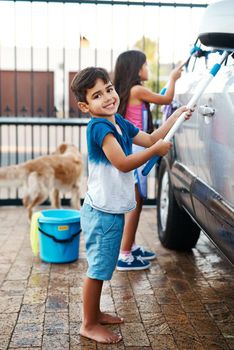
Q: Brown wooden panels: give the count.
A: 2